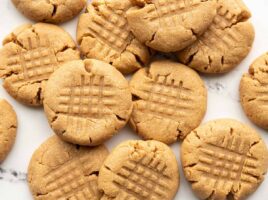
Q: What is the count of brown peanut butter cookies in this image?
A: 12